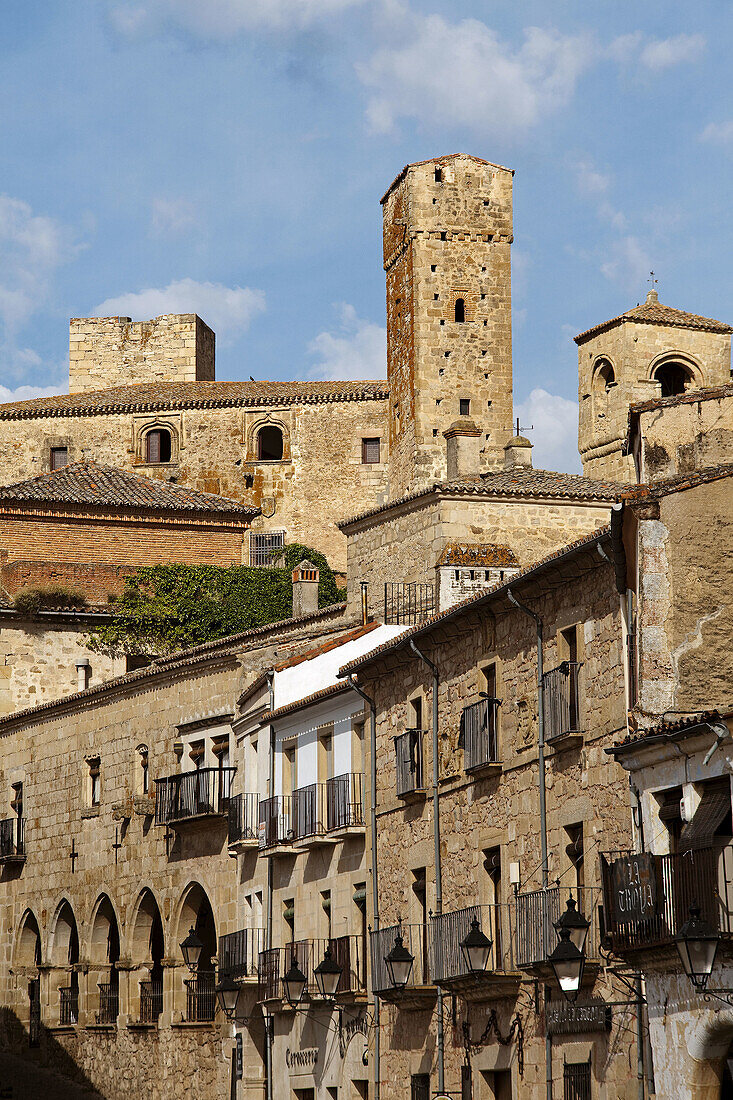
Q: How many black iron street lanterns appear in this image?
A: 9